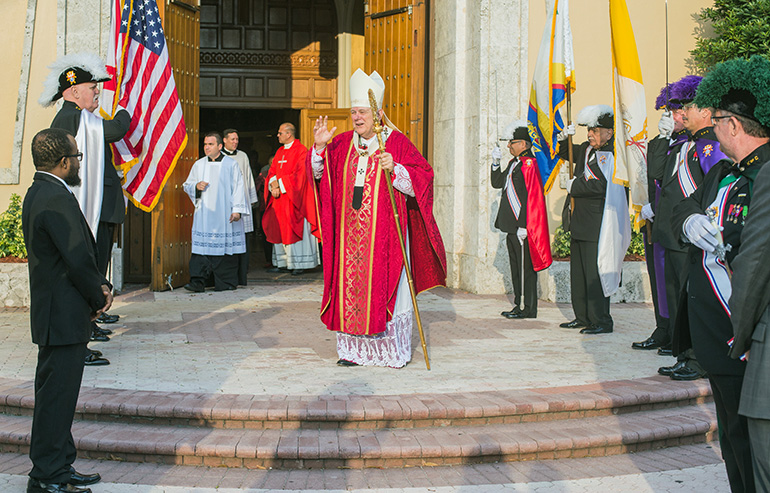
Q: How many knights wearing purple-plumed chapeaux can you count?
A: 2